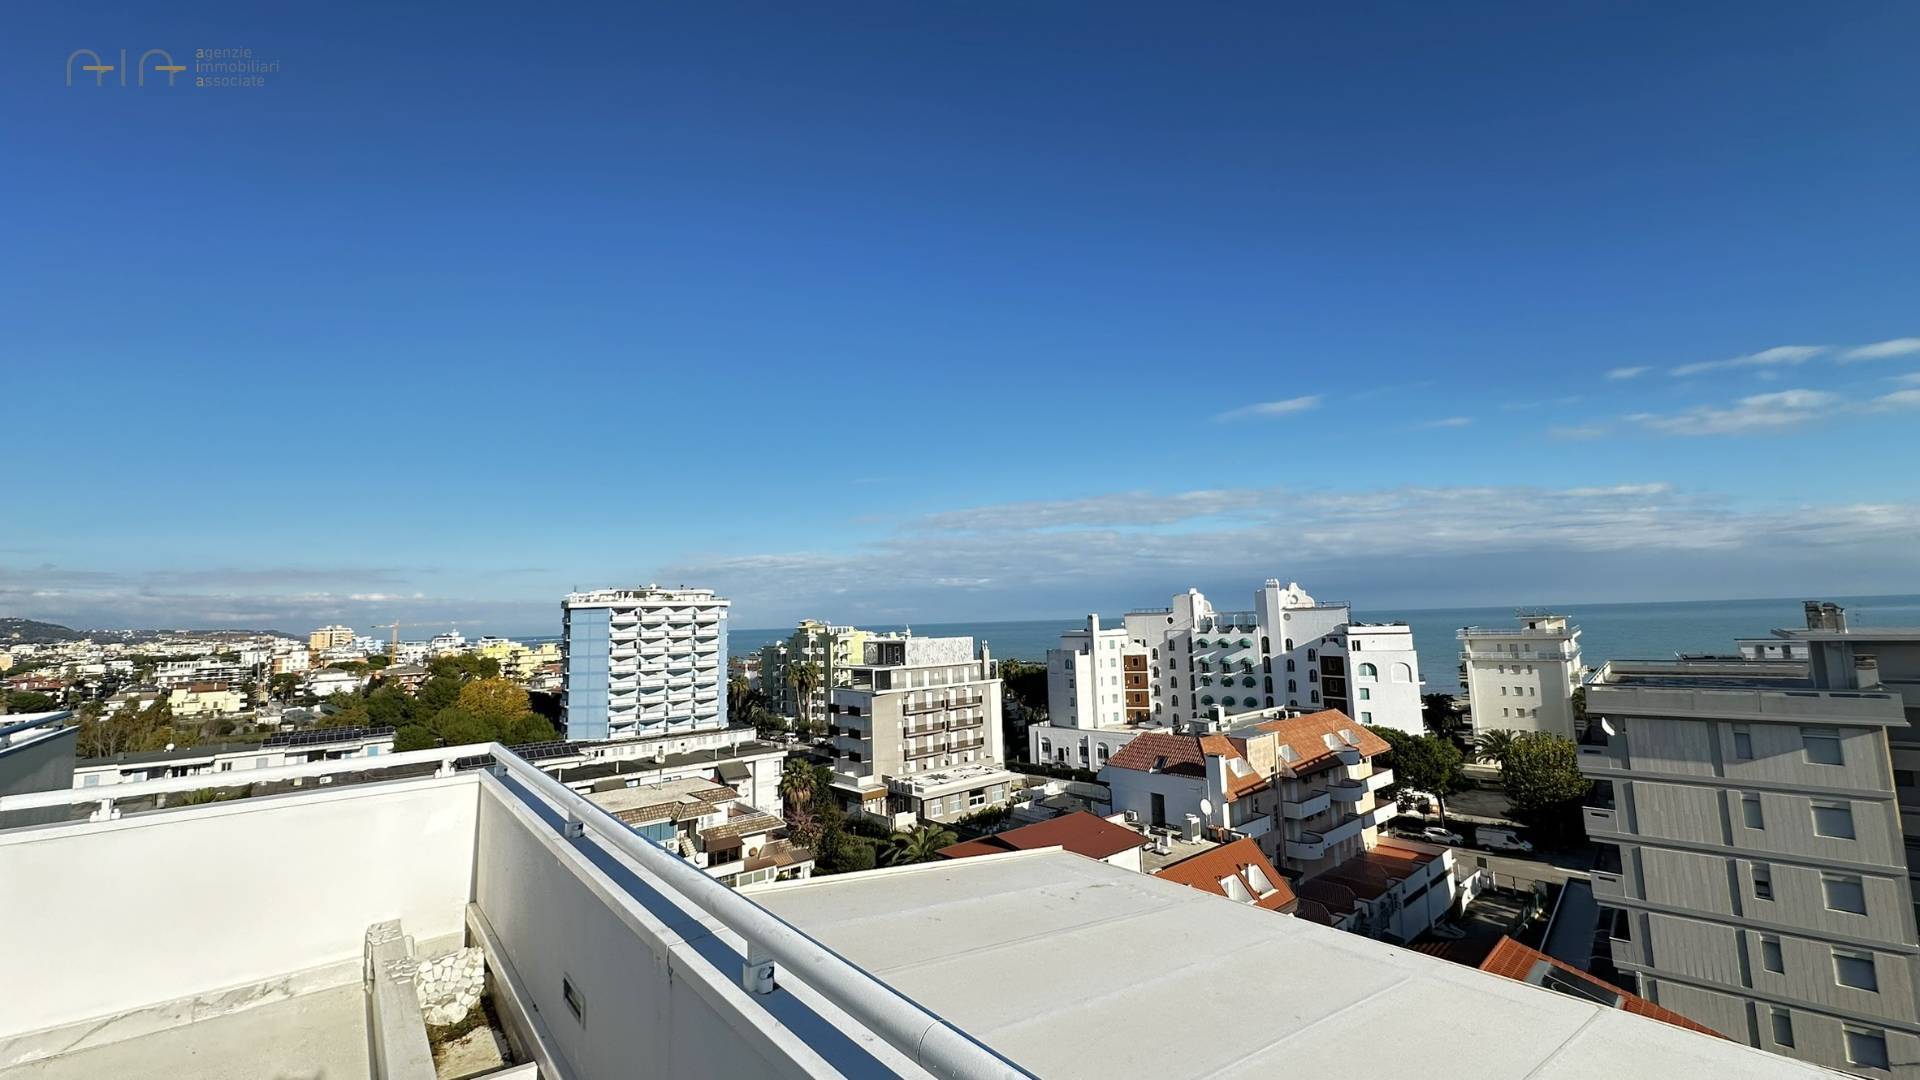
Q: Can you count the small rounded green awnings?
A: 12